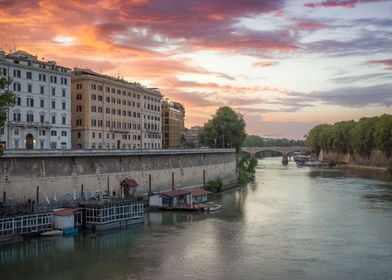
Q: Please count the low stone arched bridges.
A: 1